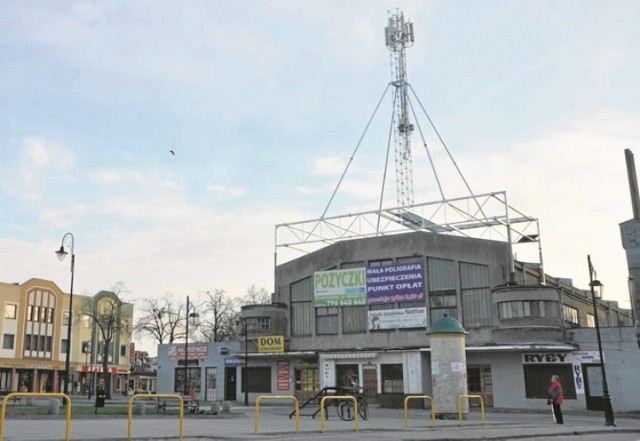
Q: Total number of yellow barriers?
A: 6